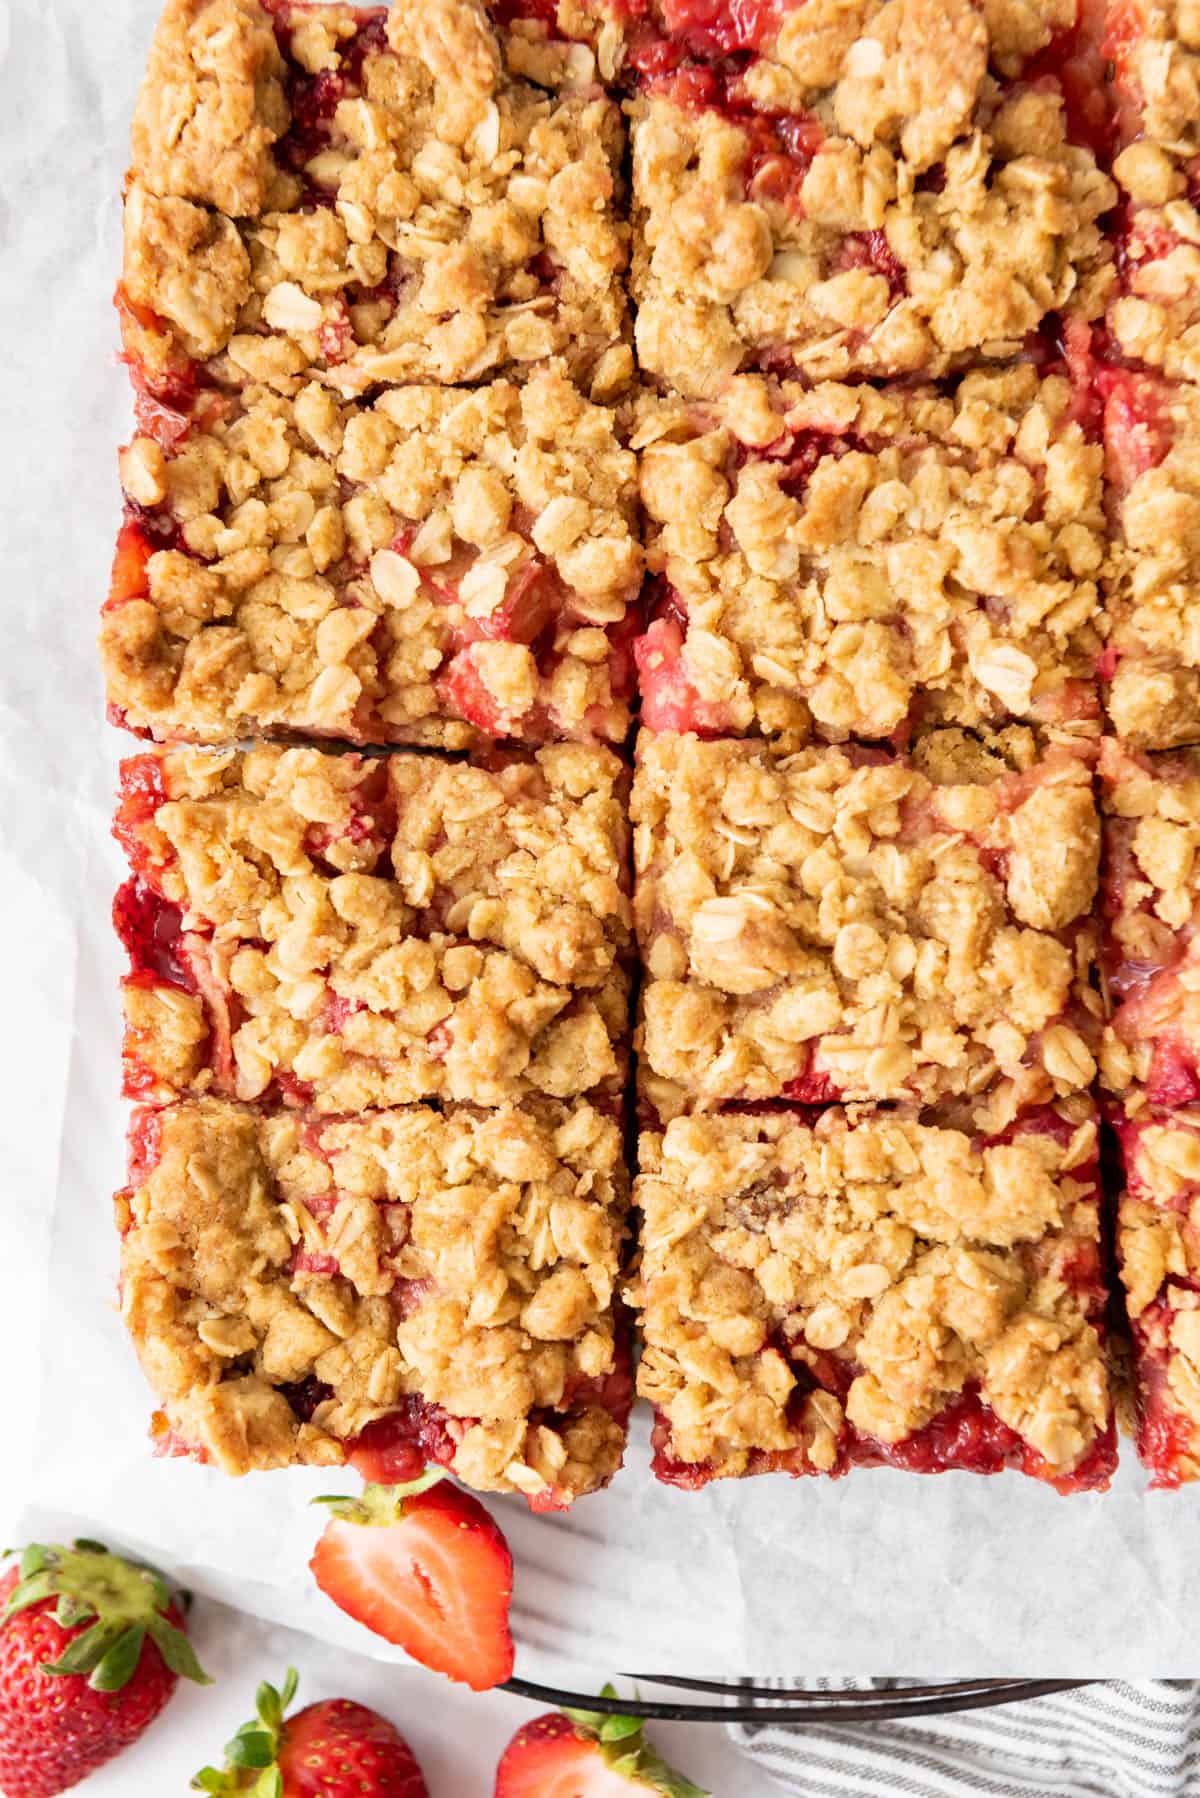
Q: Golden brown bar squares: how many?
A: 12